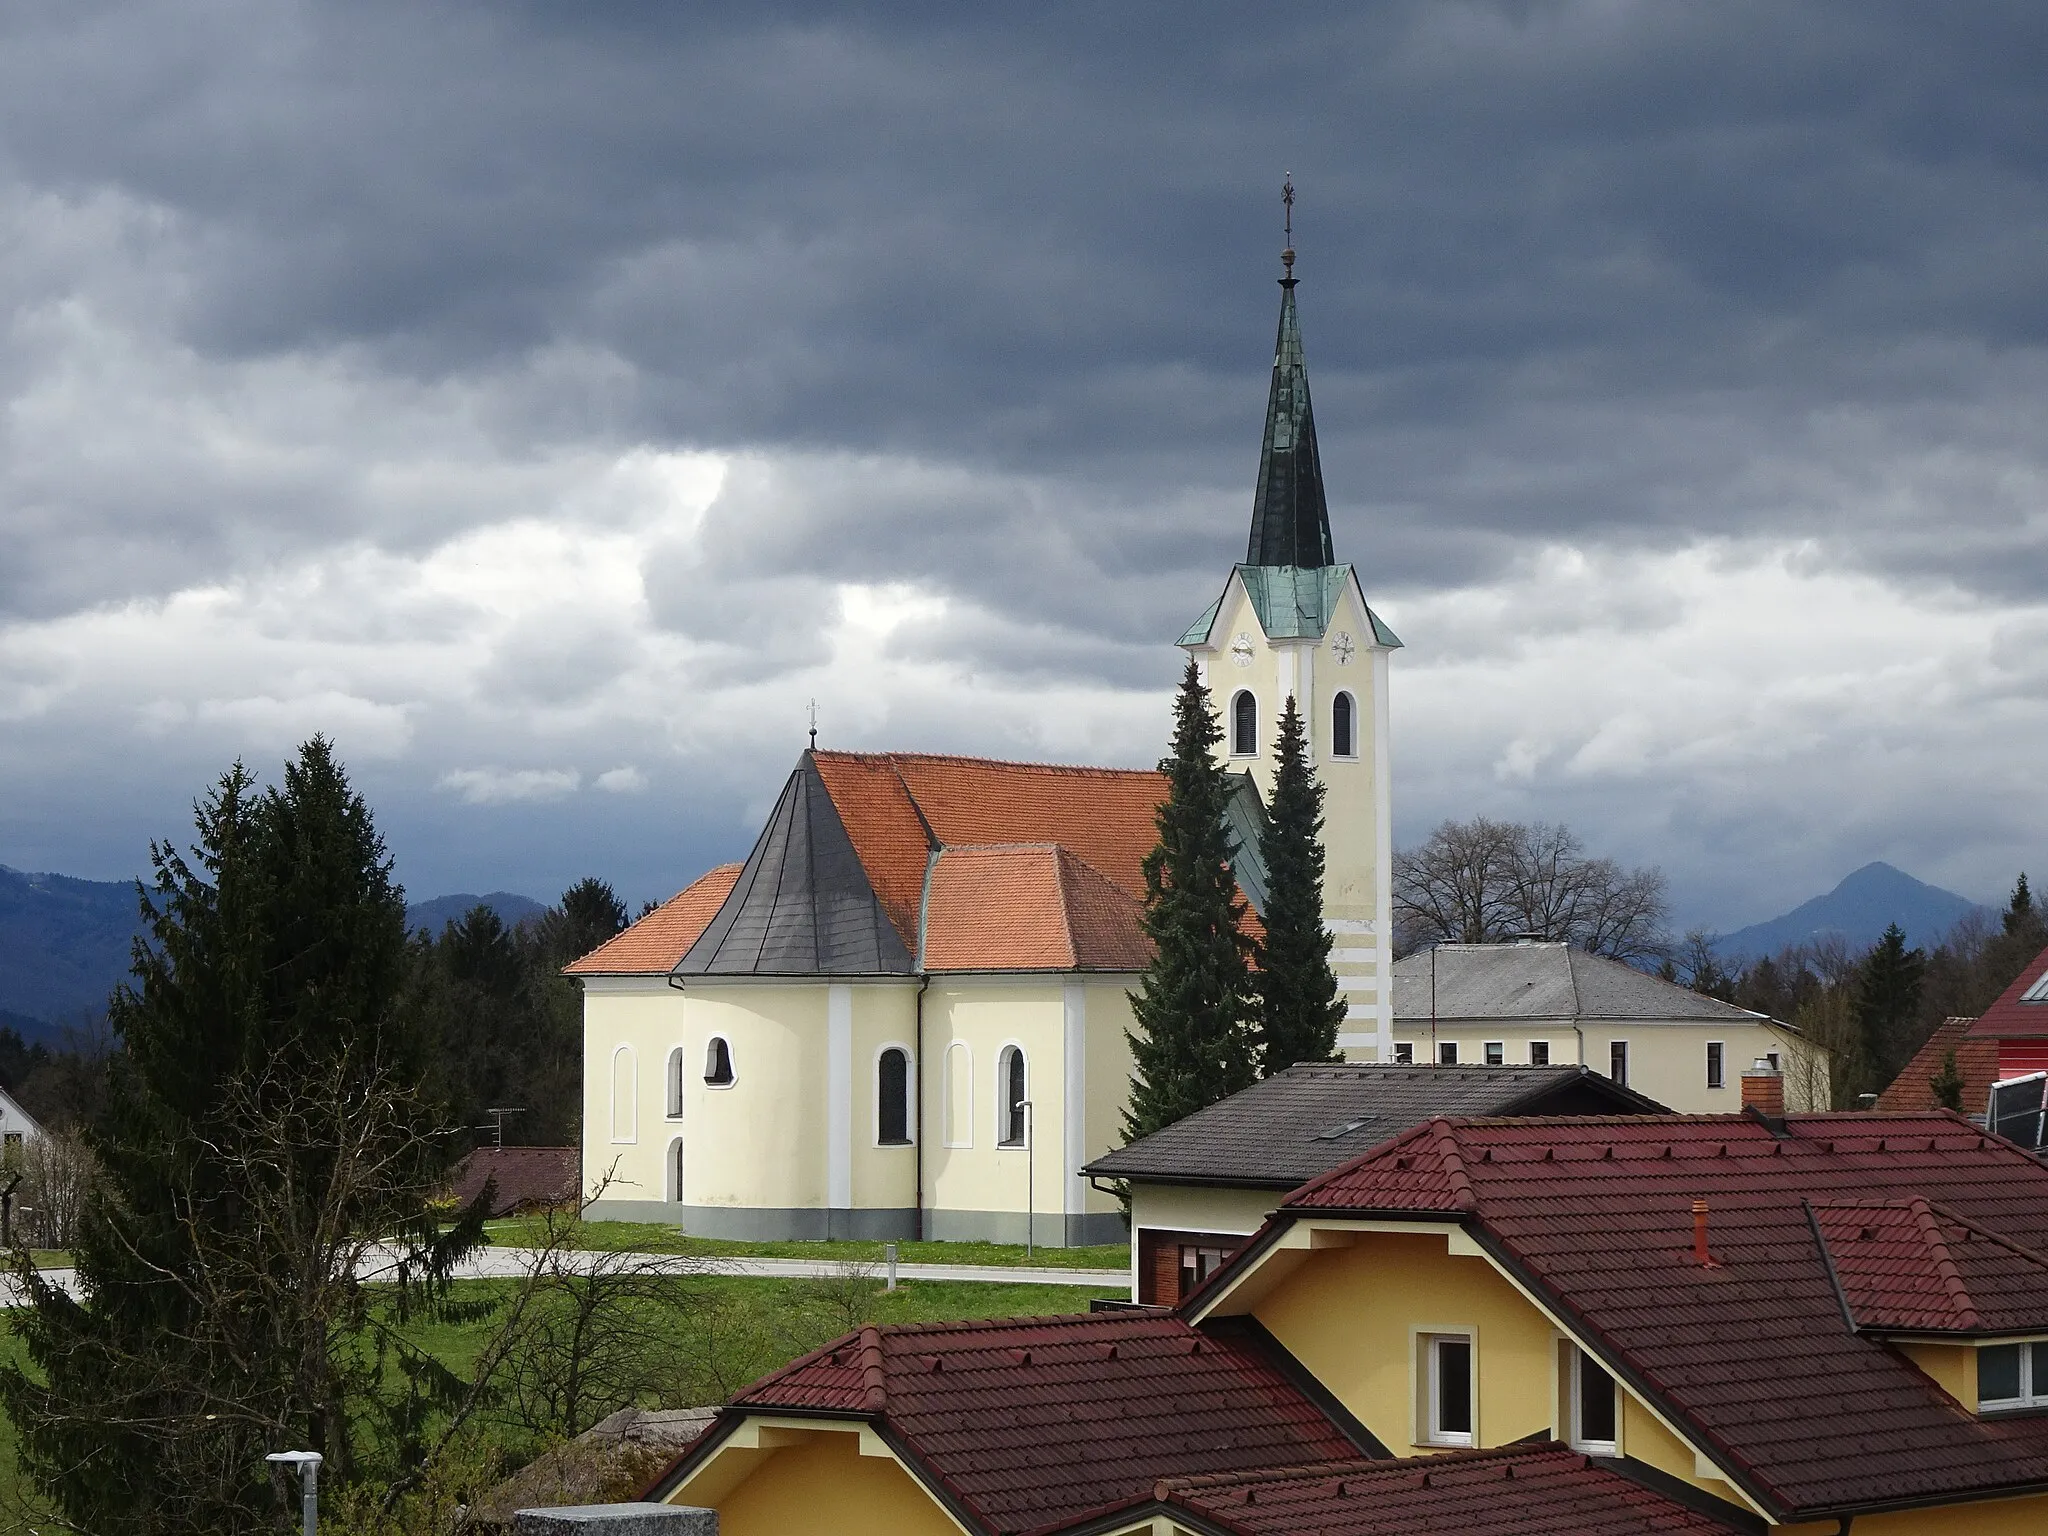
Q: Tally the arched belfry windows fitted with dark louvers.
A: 2